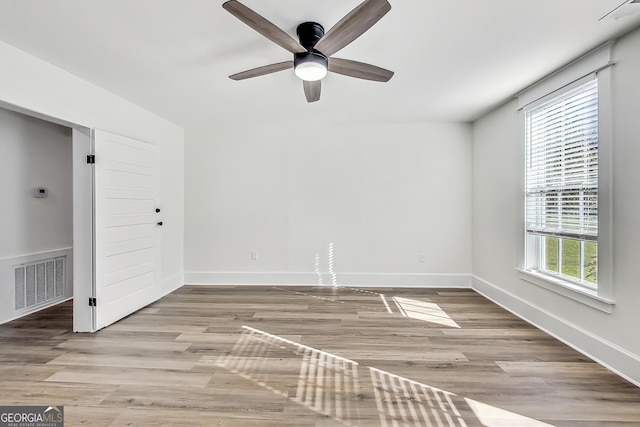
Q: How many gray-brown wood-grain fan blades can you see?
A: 5